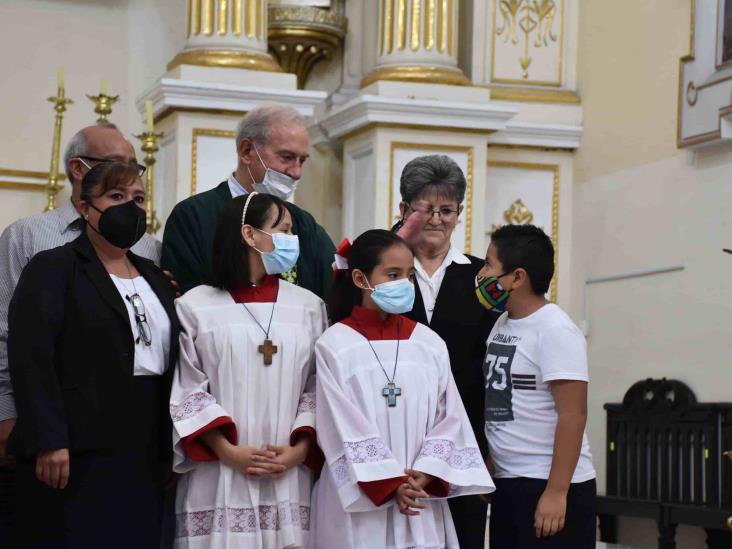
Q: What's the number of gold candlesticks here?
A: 3